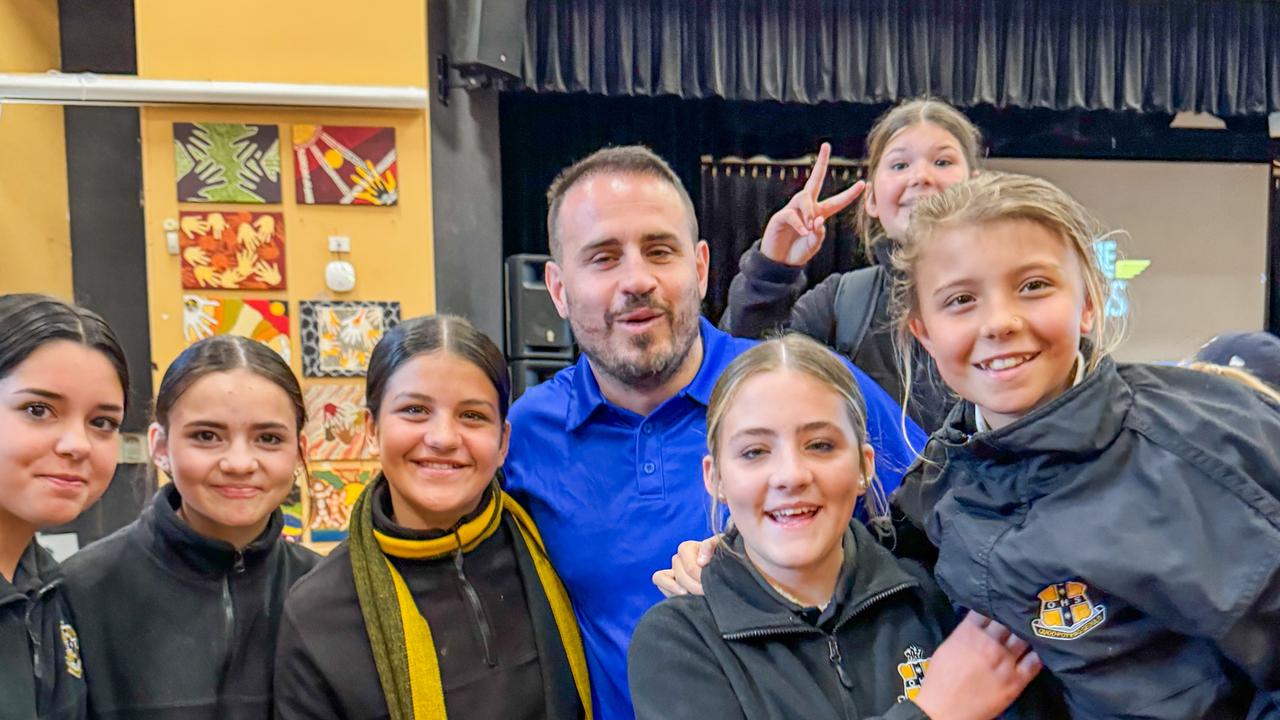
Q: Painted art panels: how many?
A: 8